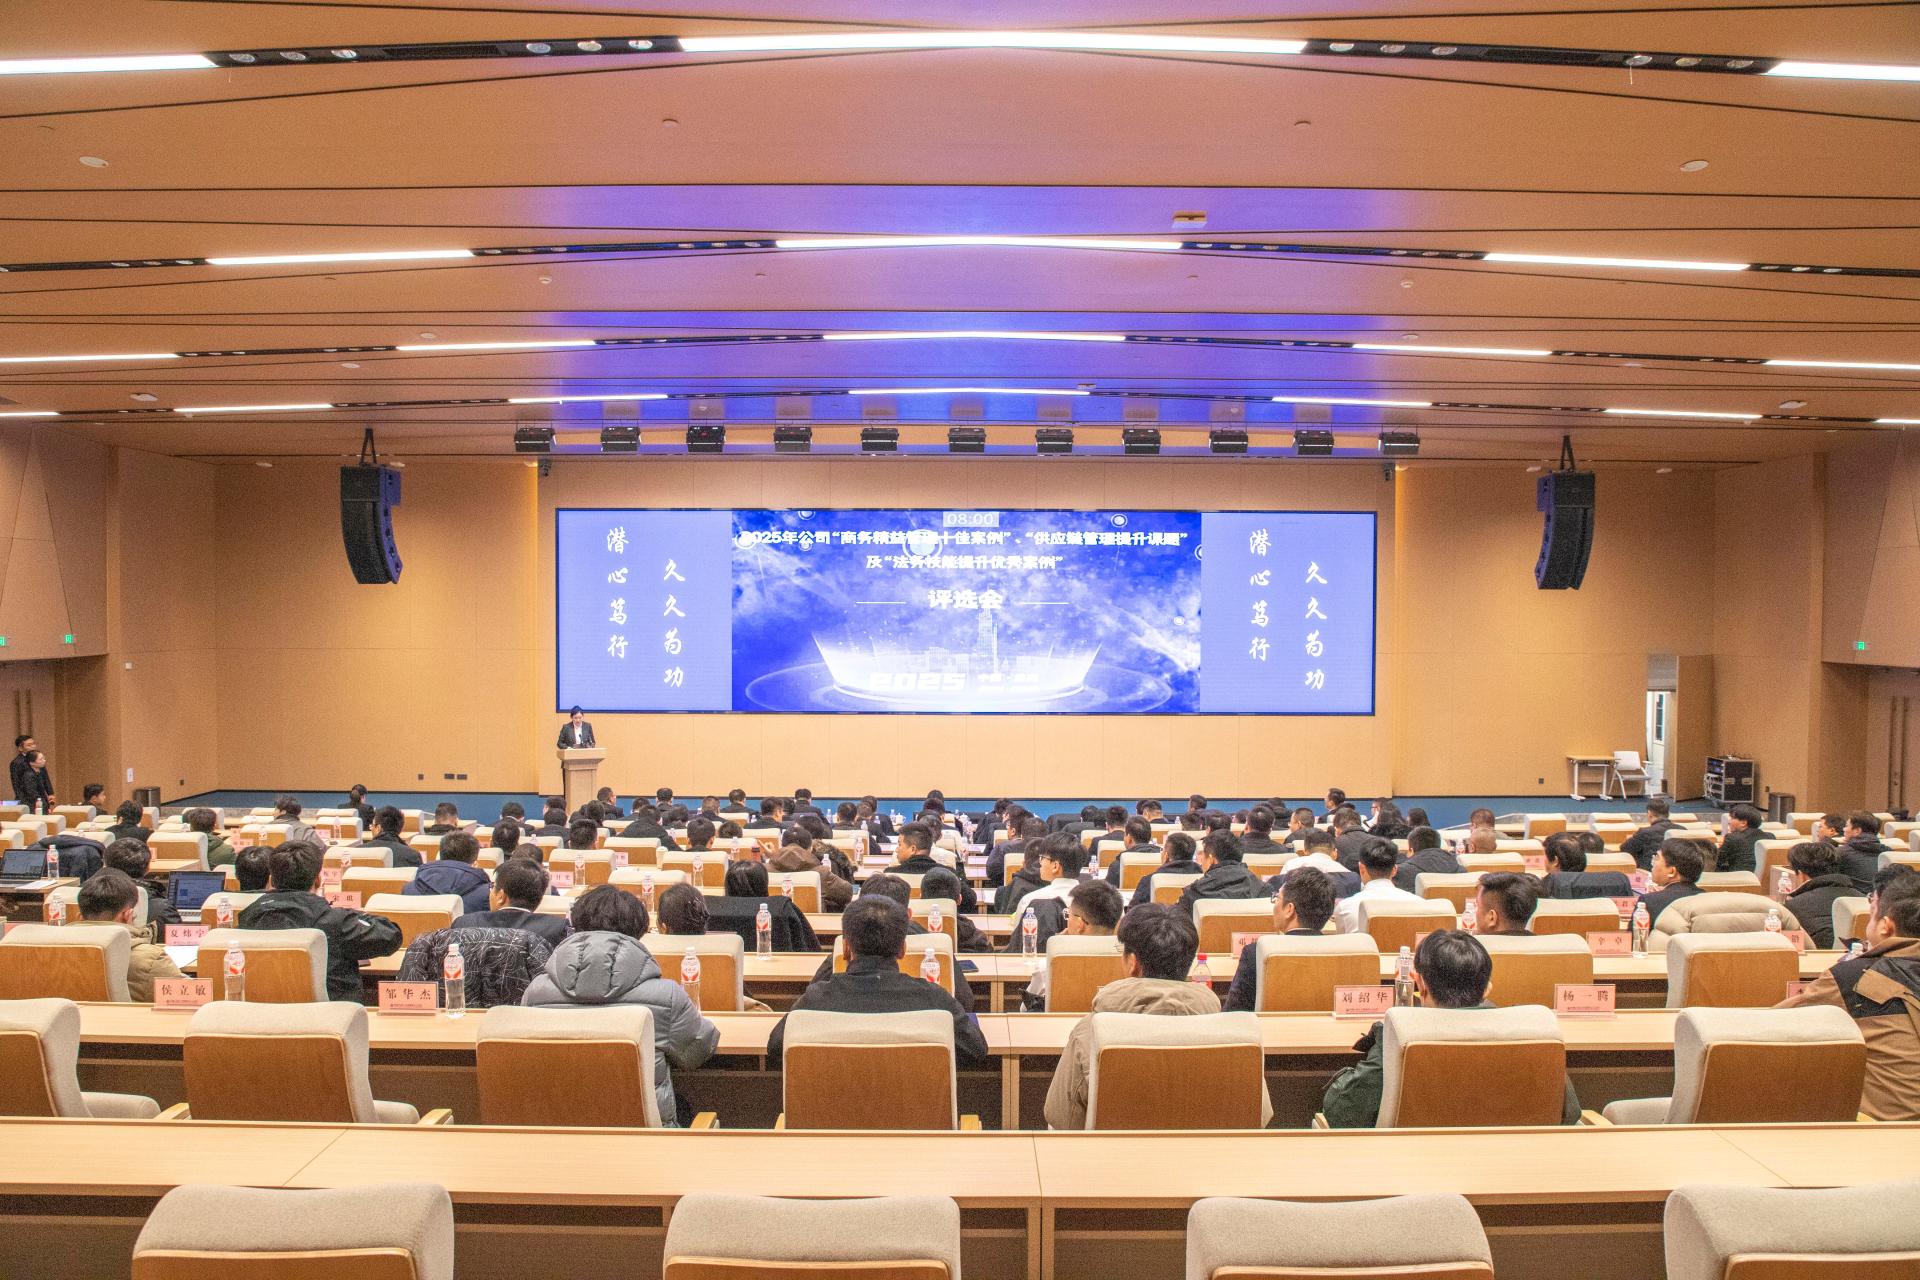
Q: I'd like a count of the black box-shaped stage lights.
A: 11